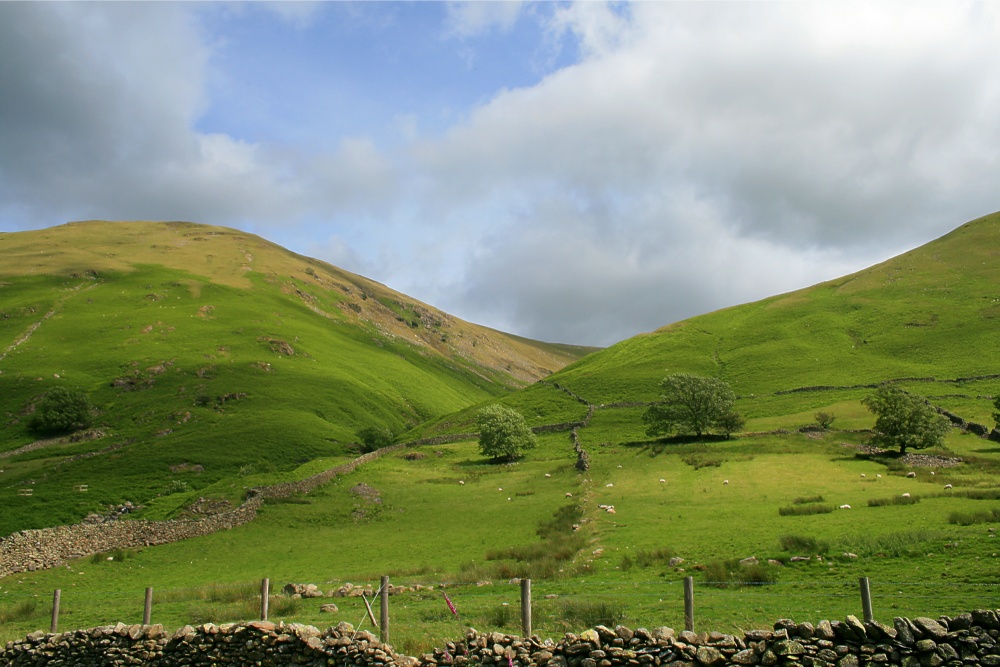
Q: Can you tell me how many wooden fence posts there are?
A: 7